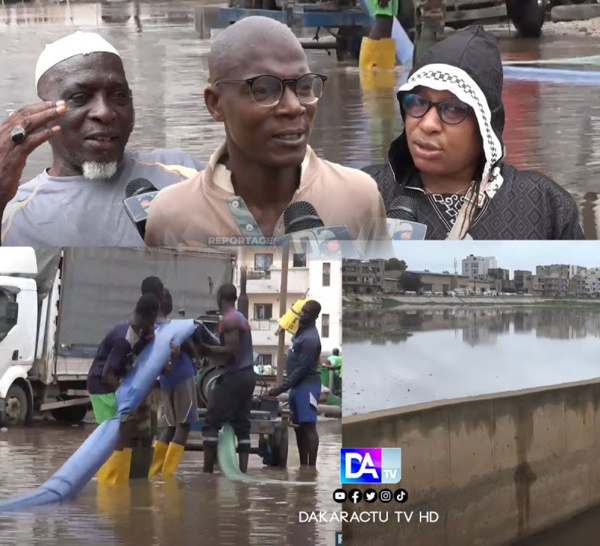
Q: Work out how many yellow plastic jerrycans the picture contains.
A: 1